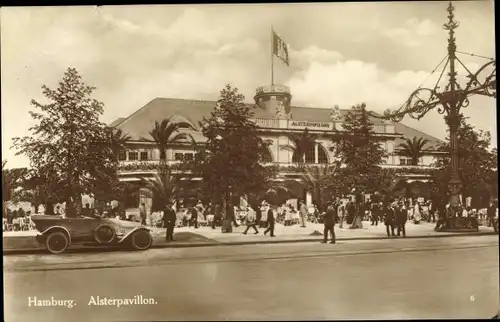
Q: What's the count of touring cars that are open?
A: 1